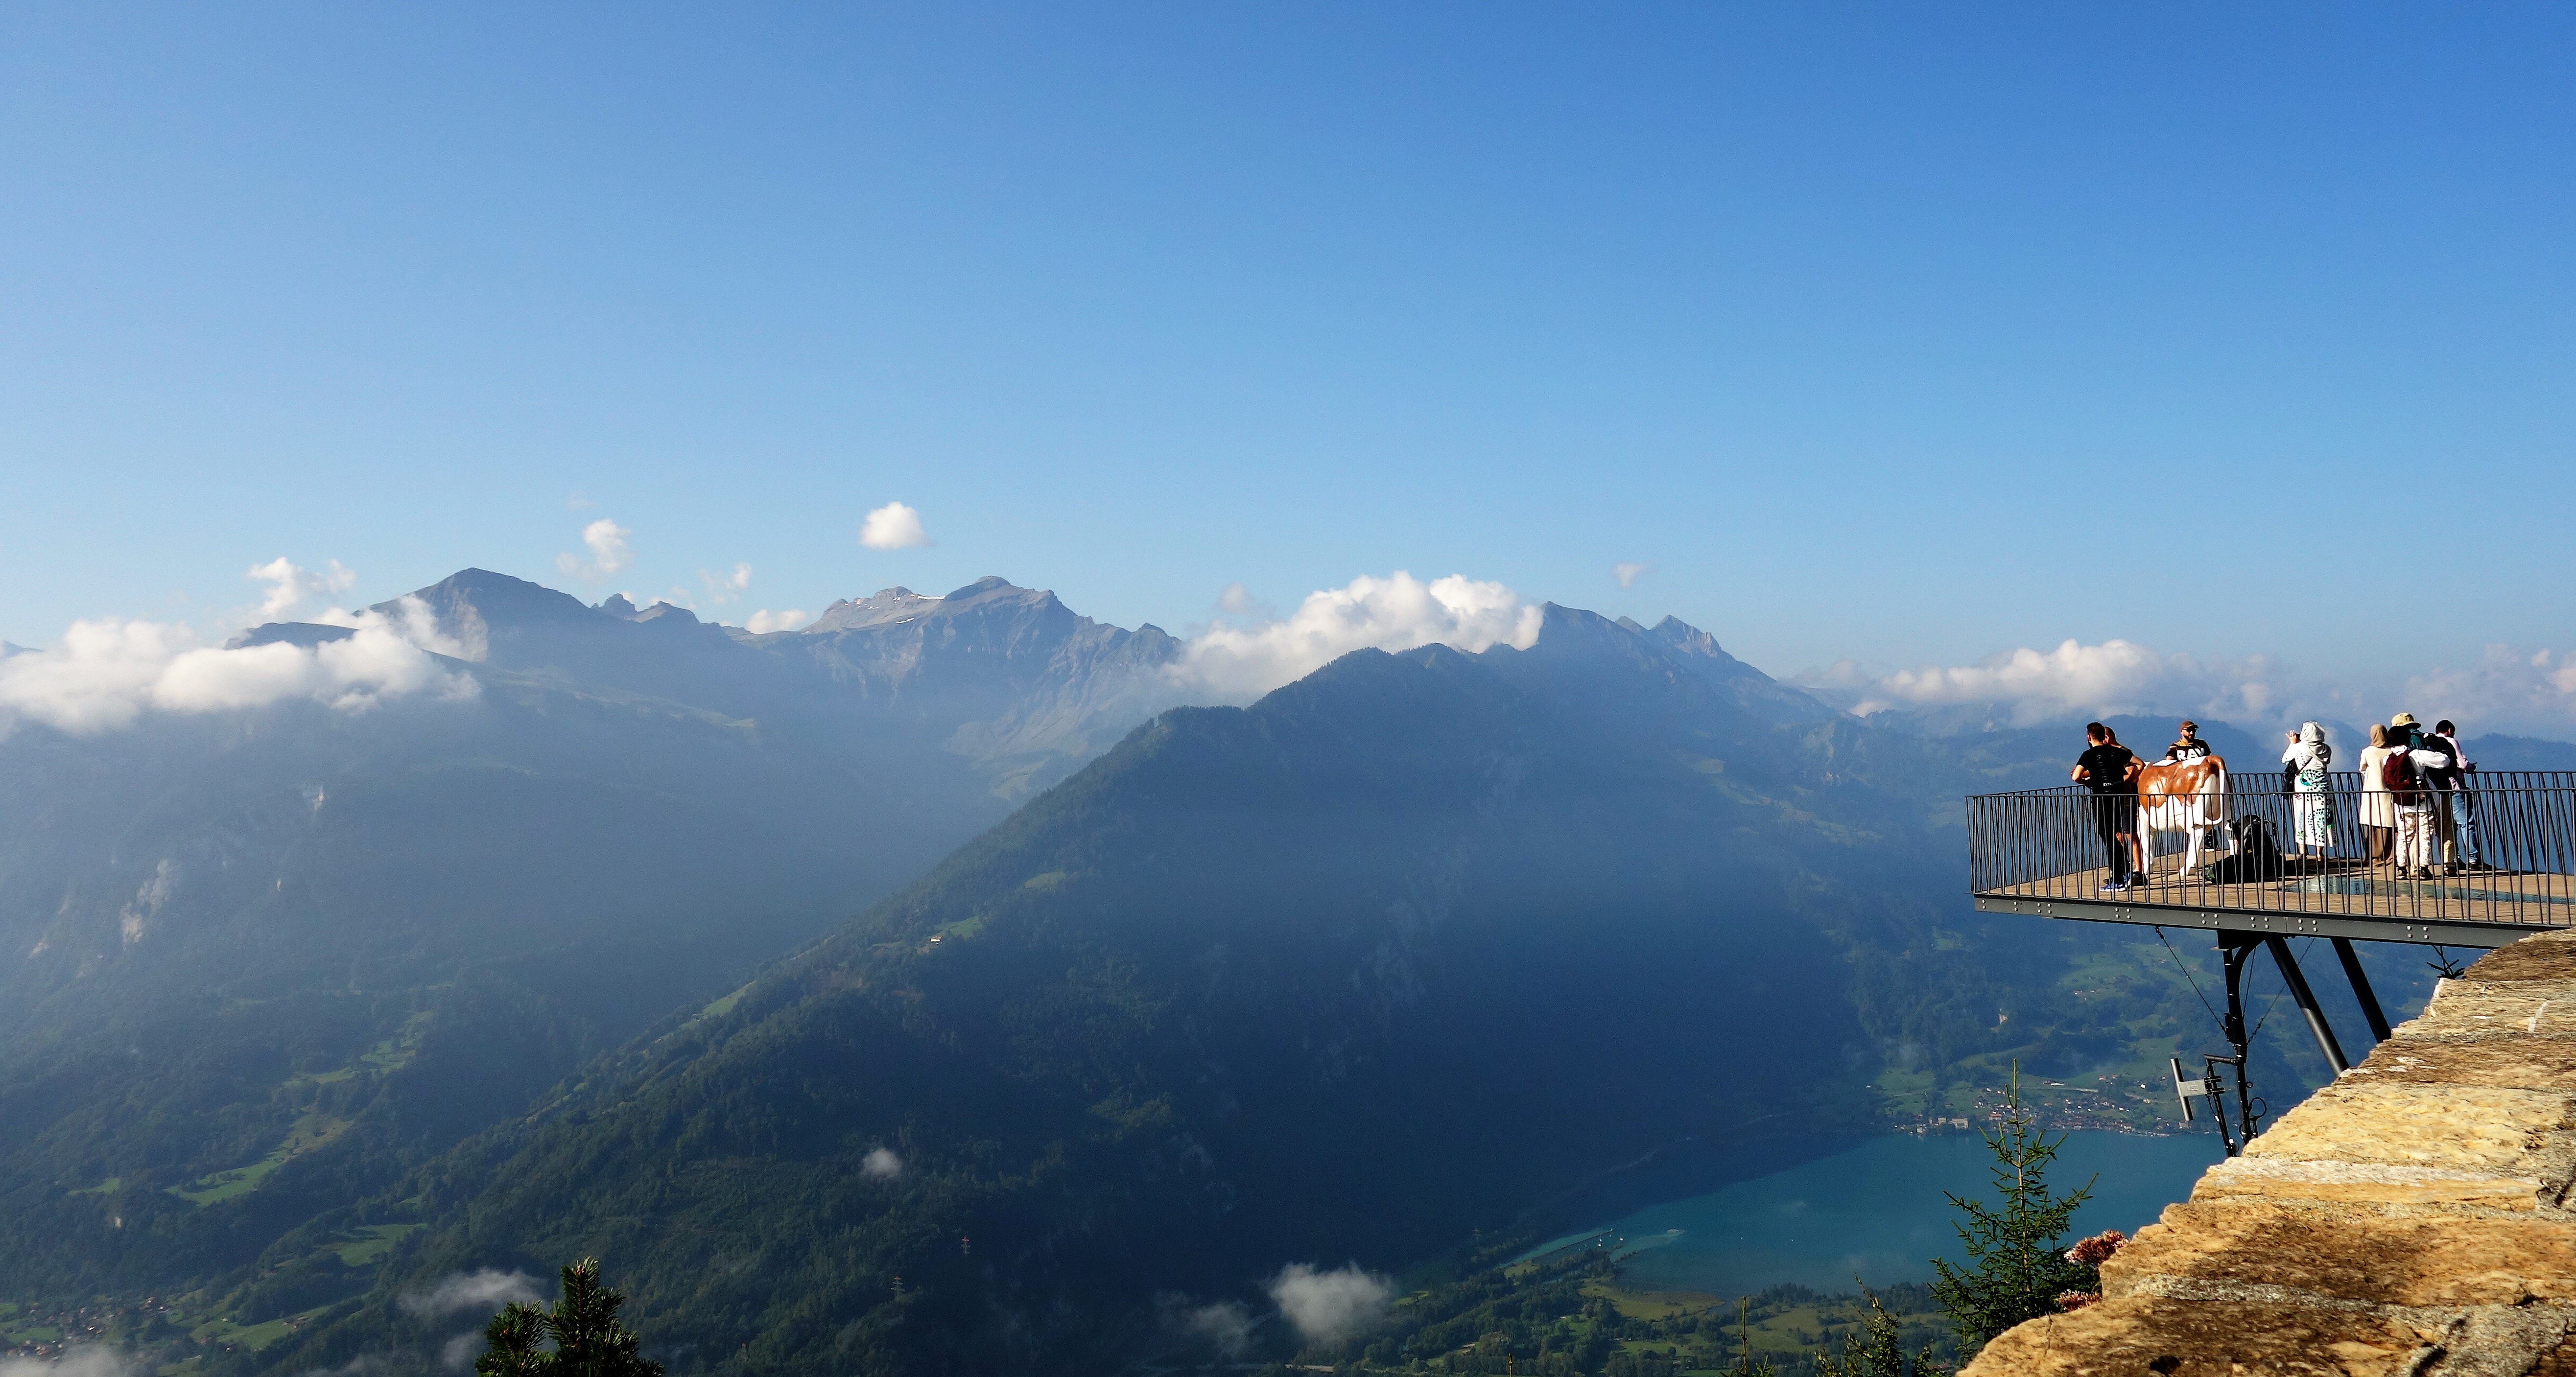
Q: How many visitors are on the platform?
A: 8